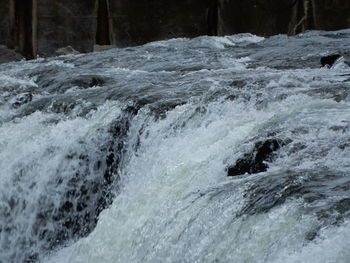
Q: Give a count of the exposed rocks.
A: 2